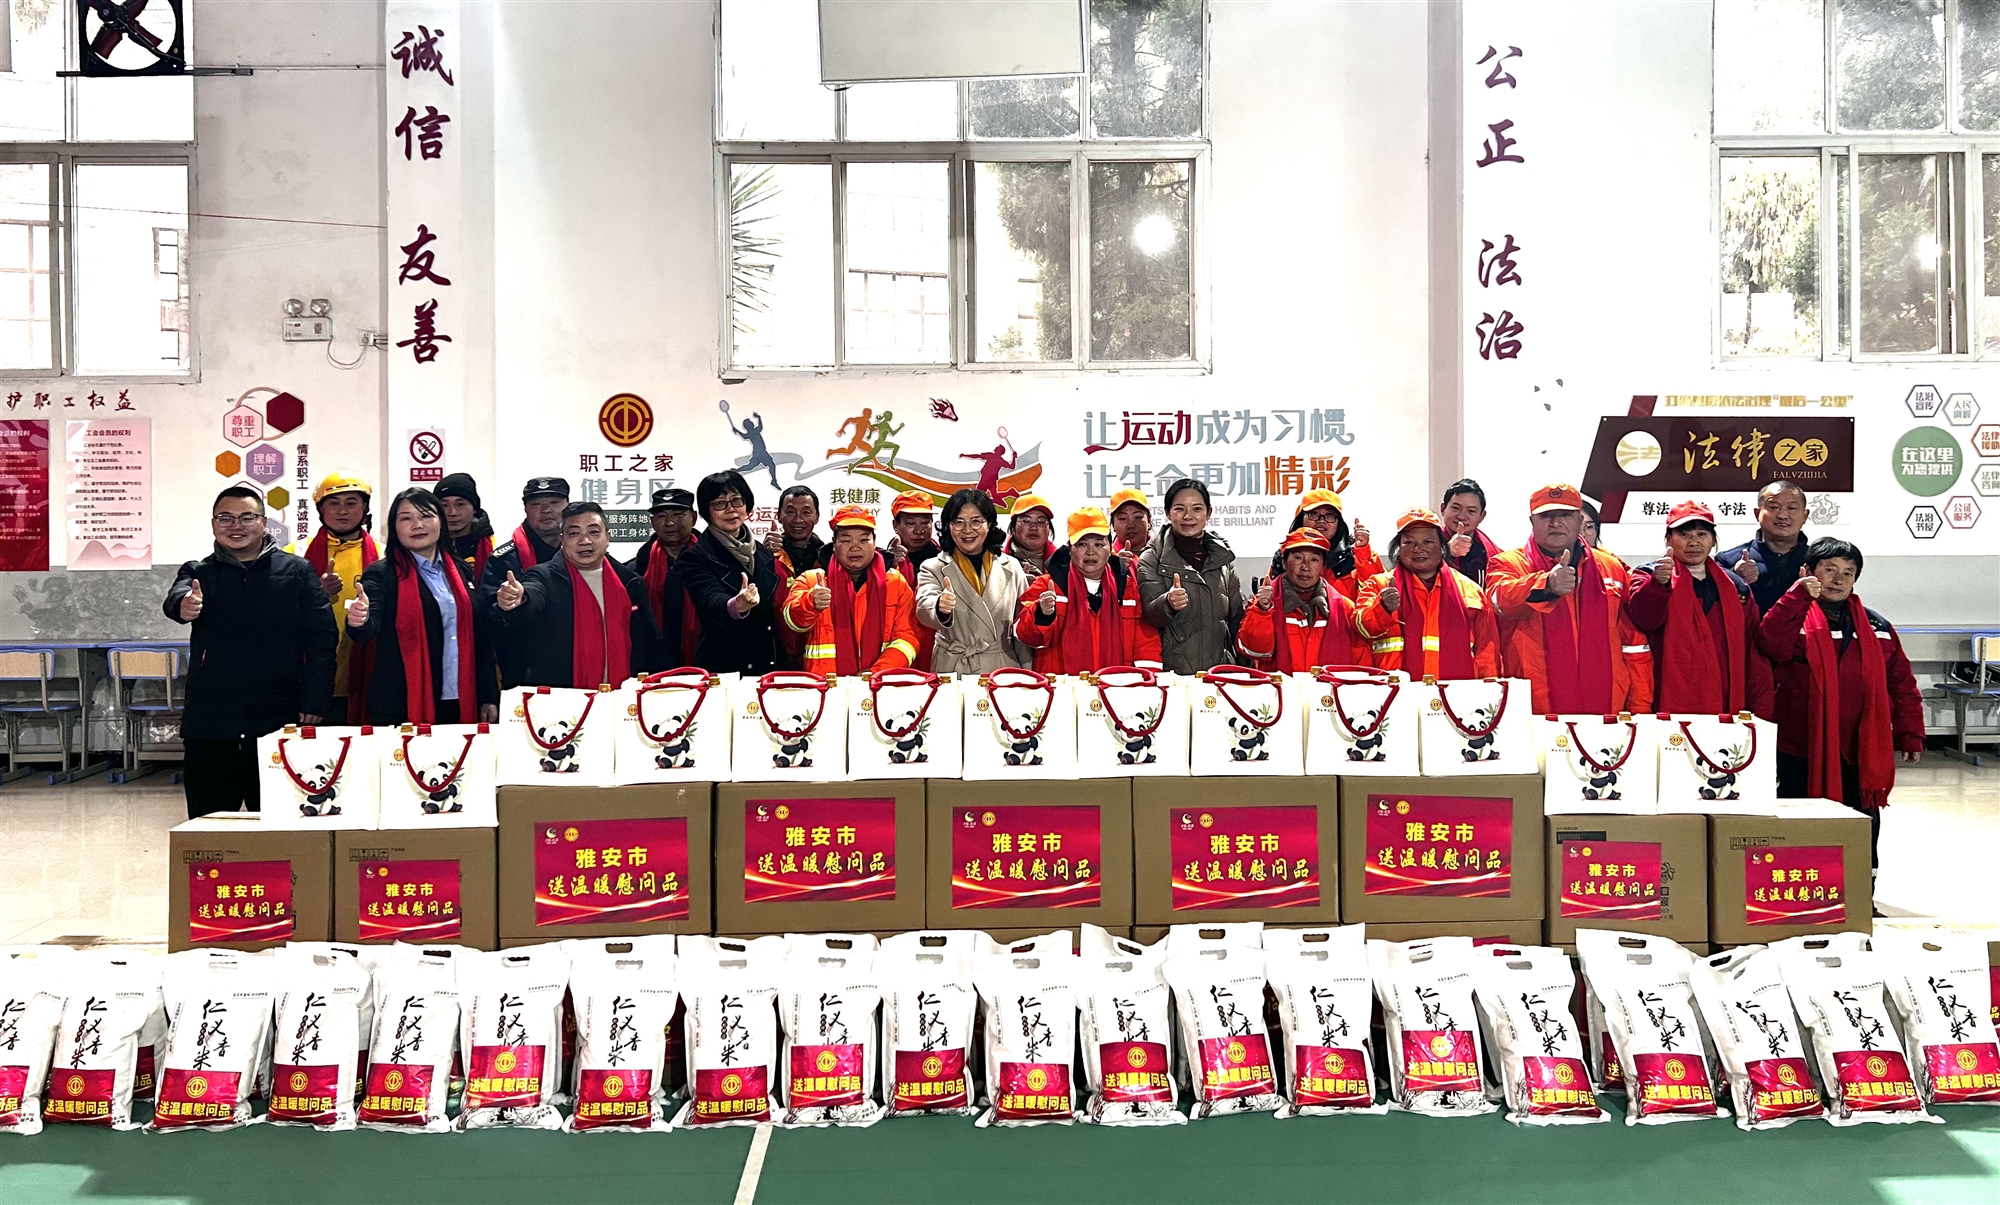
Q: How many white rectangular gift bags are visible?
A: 13